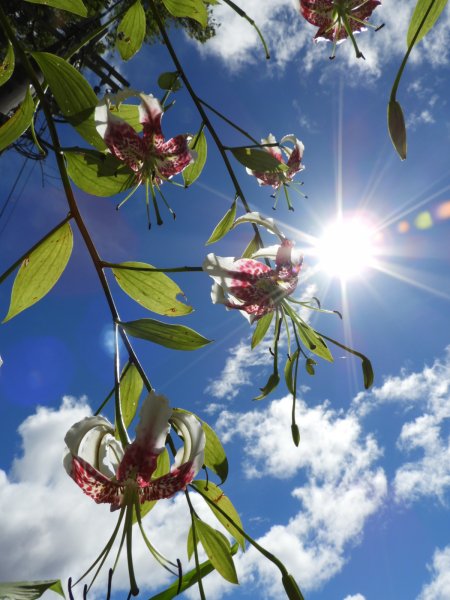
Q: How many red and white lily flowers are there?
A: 5